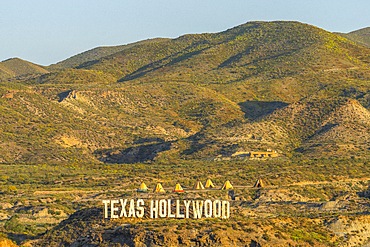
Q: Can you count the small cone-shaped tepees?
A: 7